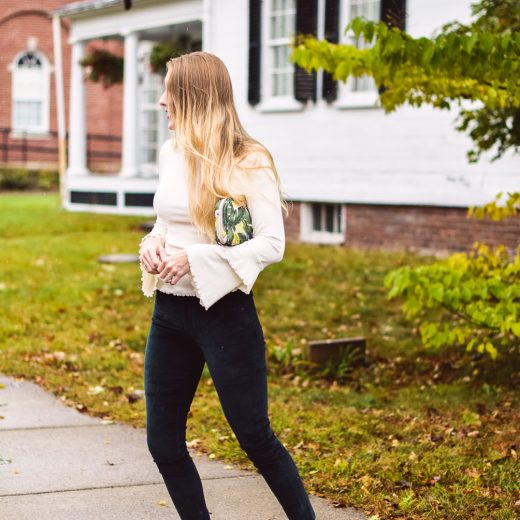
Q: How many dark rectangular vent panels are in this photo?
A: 2